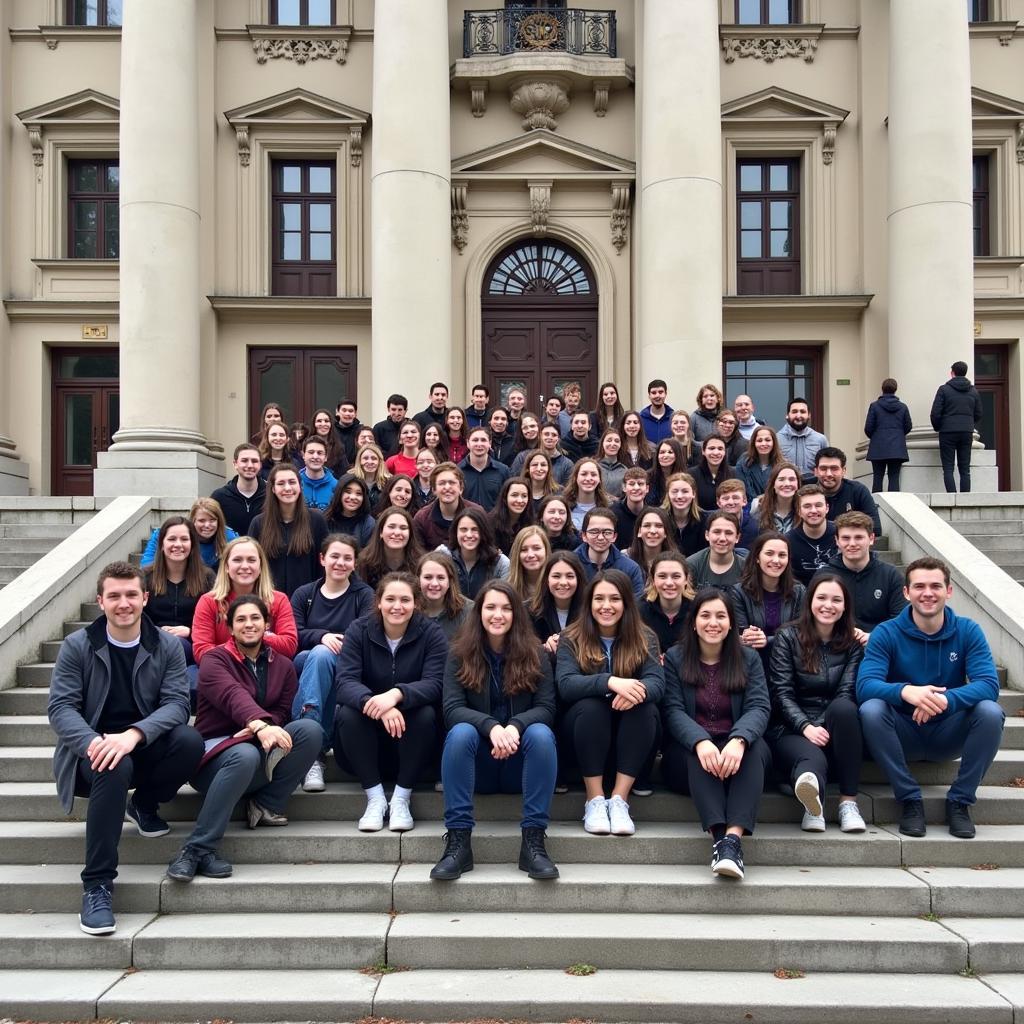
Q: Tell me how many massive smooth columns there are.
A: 4